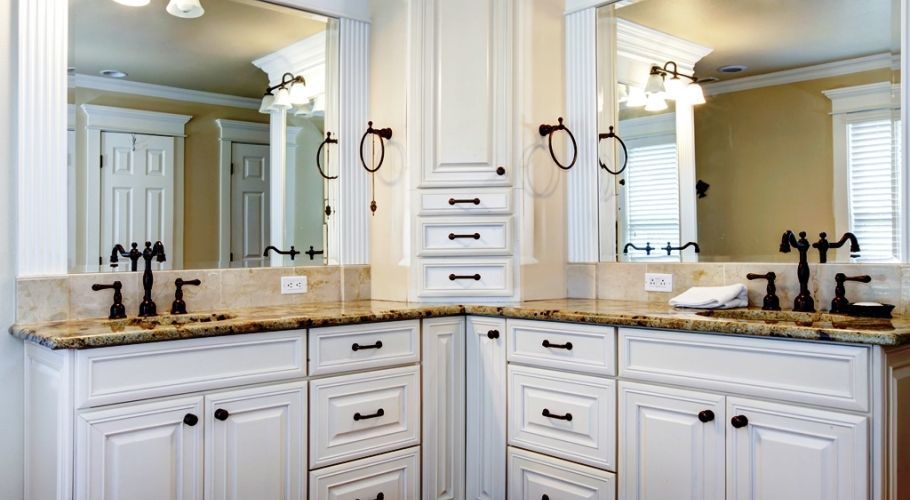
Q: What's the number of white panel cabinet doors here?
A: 7